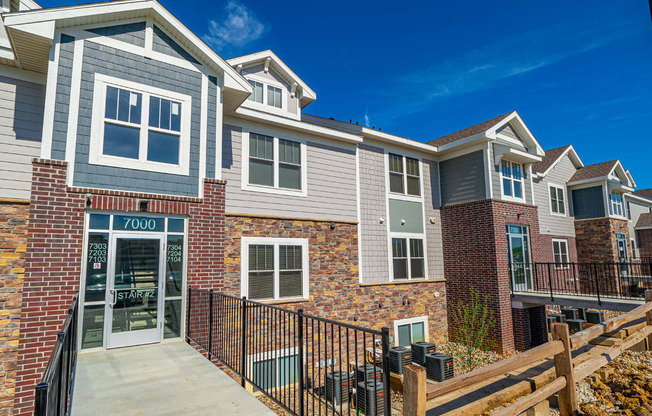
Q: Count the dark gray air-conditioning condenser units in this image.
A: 12